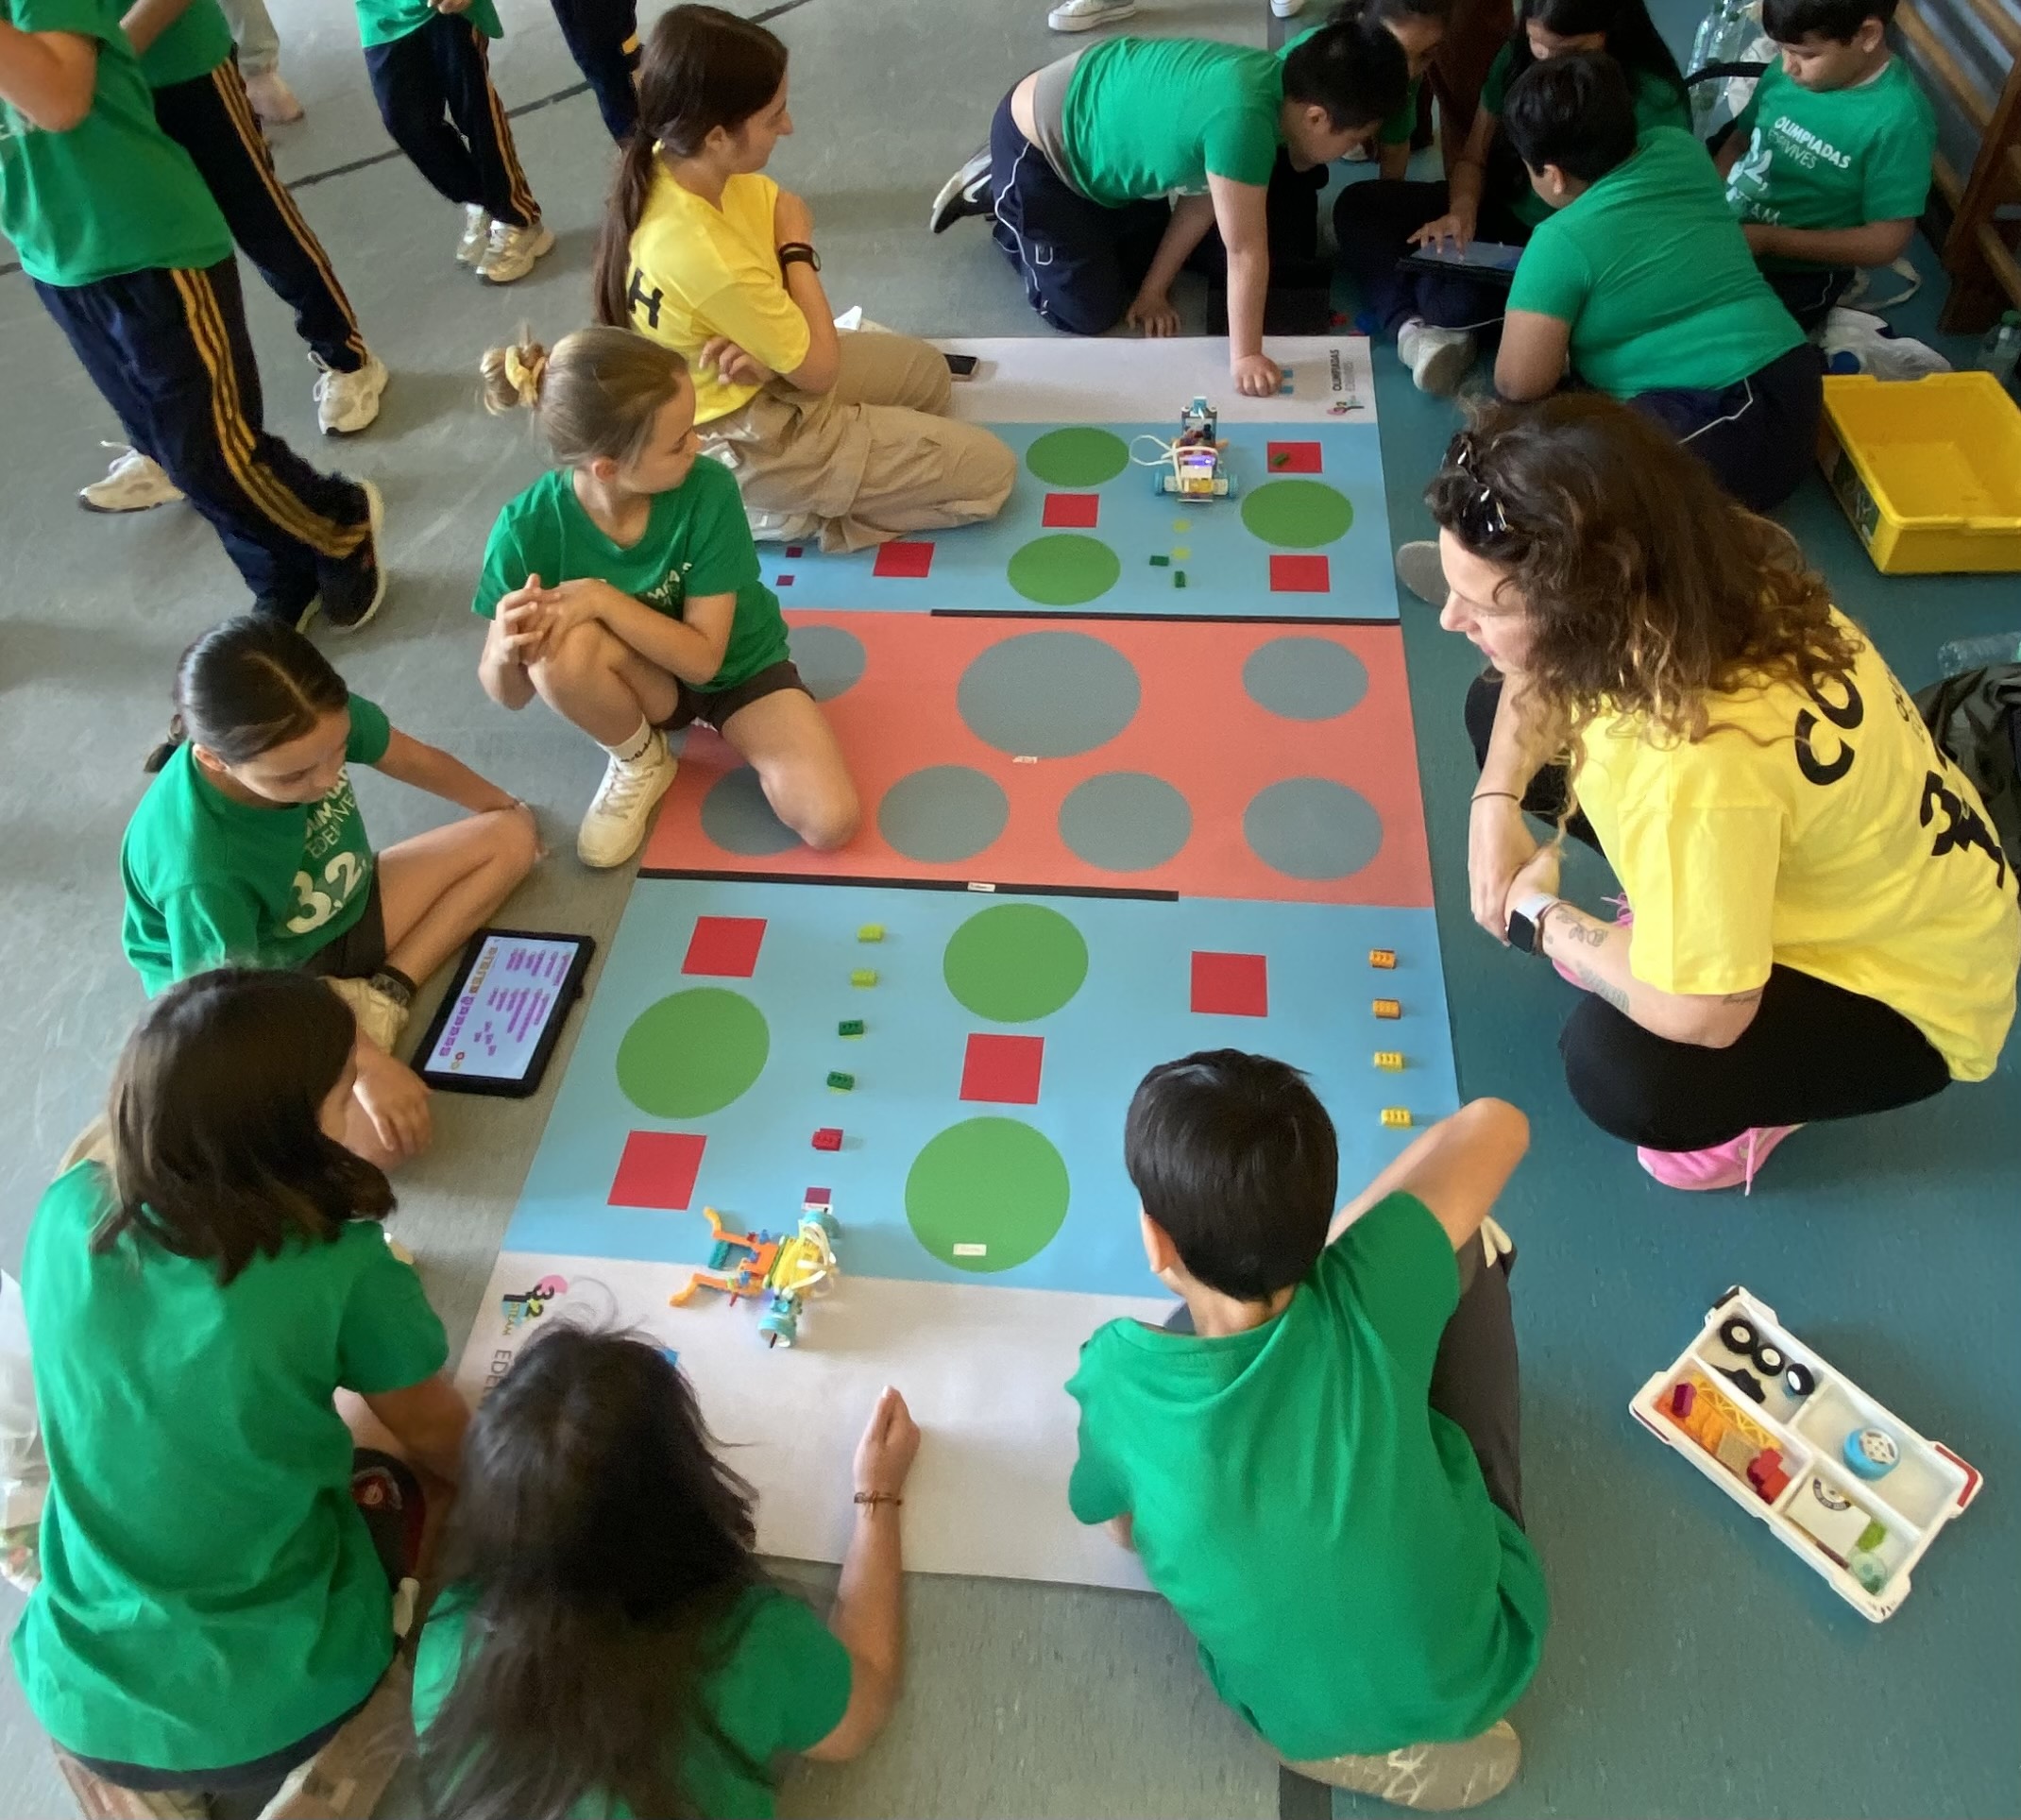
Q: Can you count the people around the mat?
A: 12